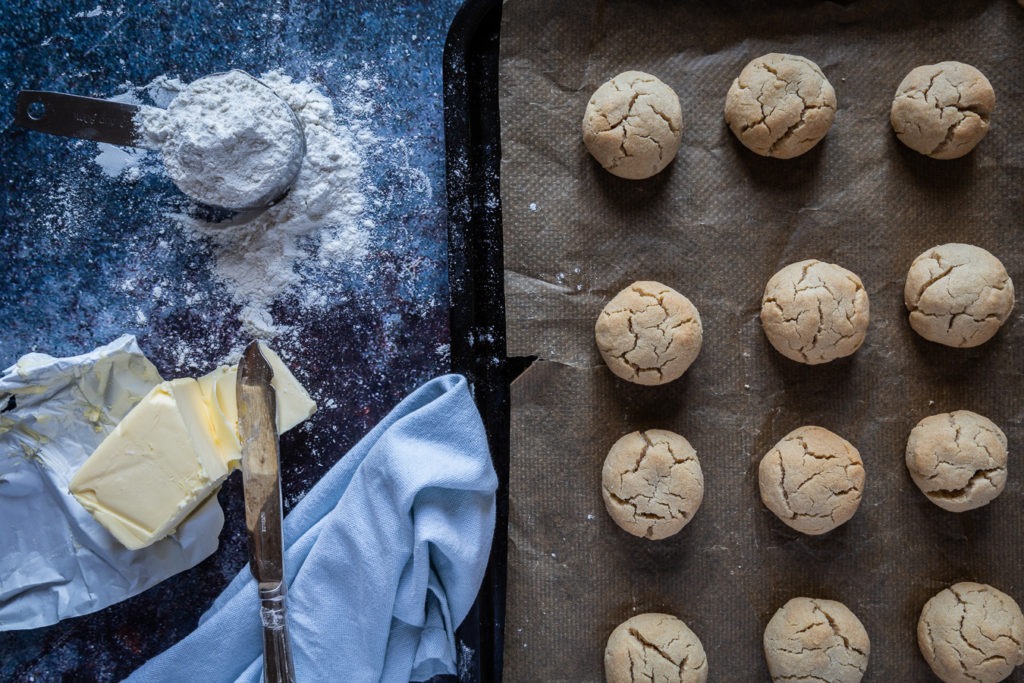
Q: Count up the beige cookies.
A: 12